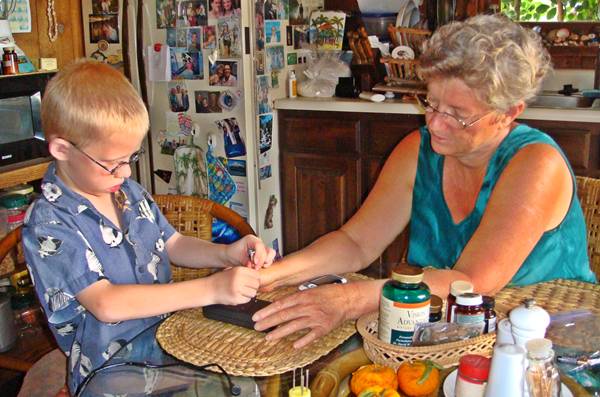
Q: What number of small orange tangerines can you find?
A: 3